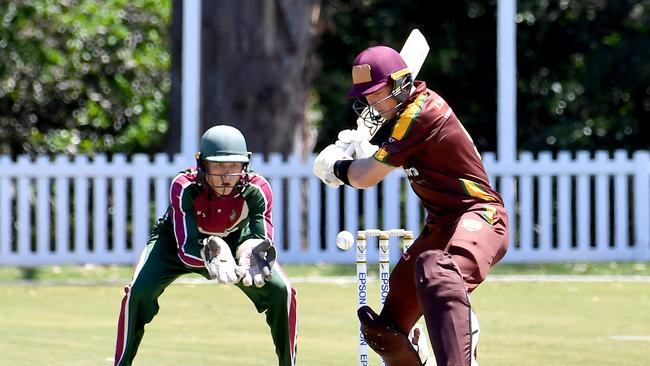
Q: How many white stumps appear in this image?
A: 3